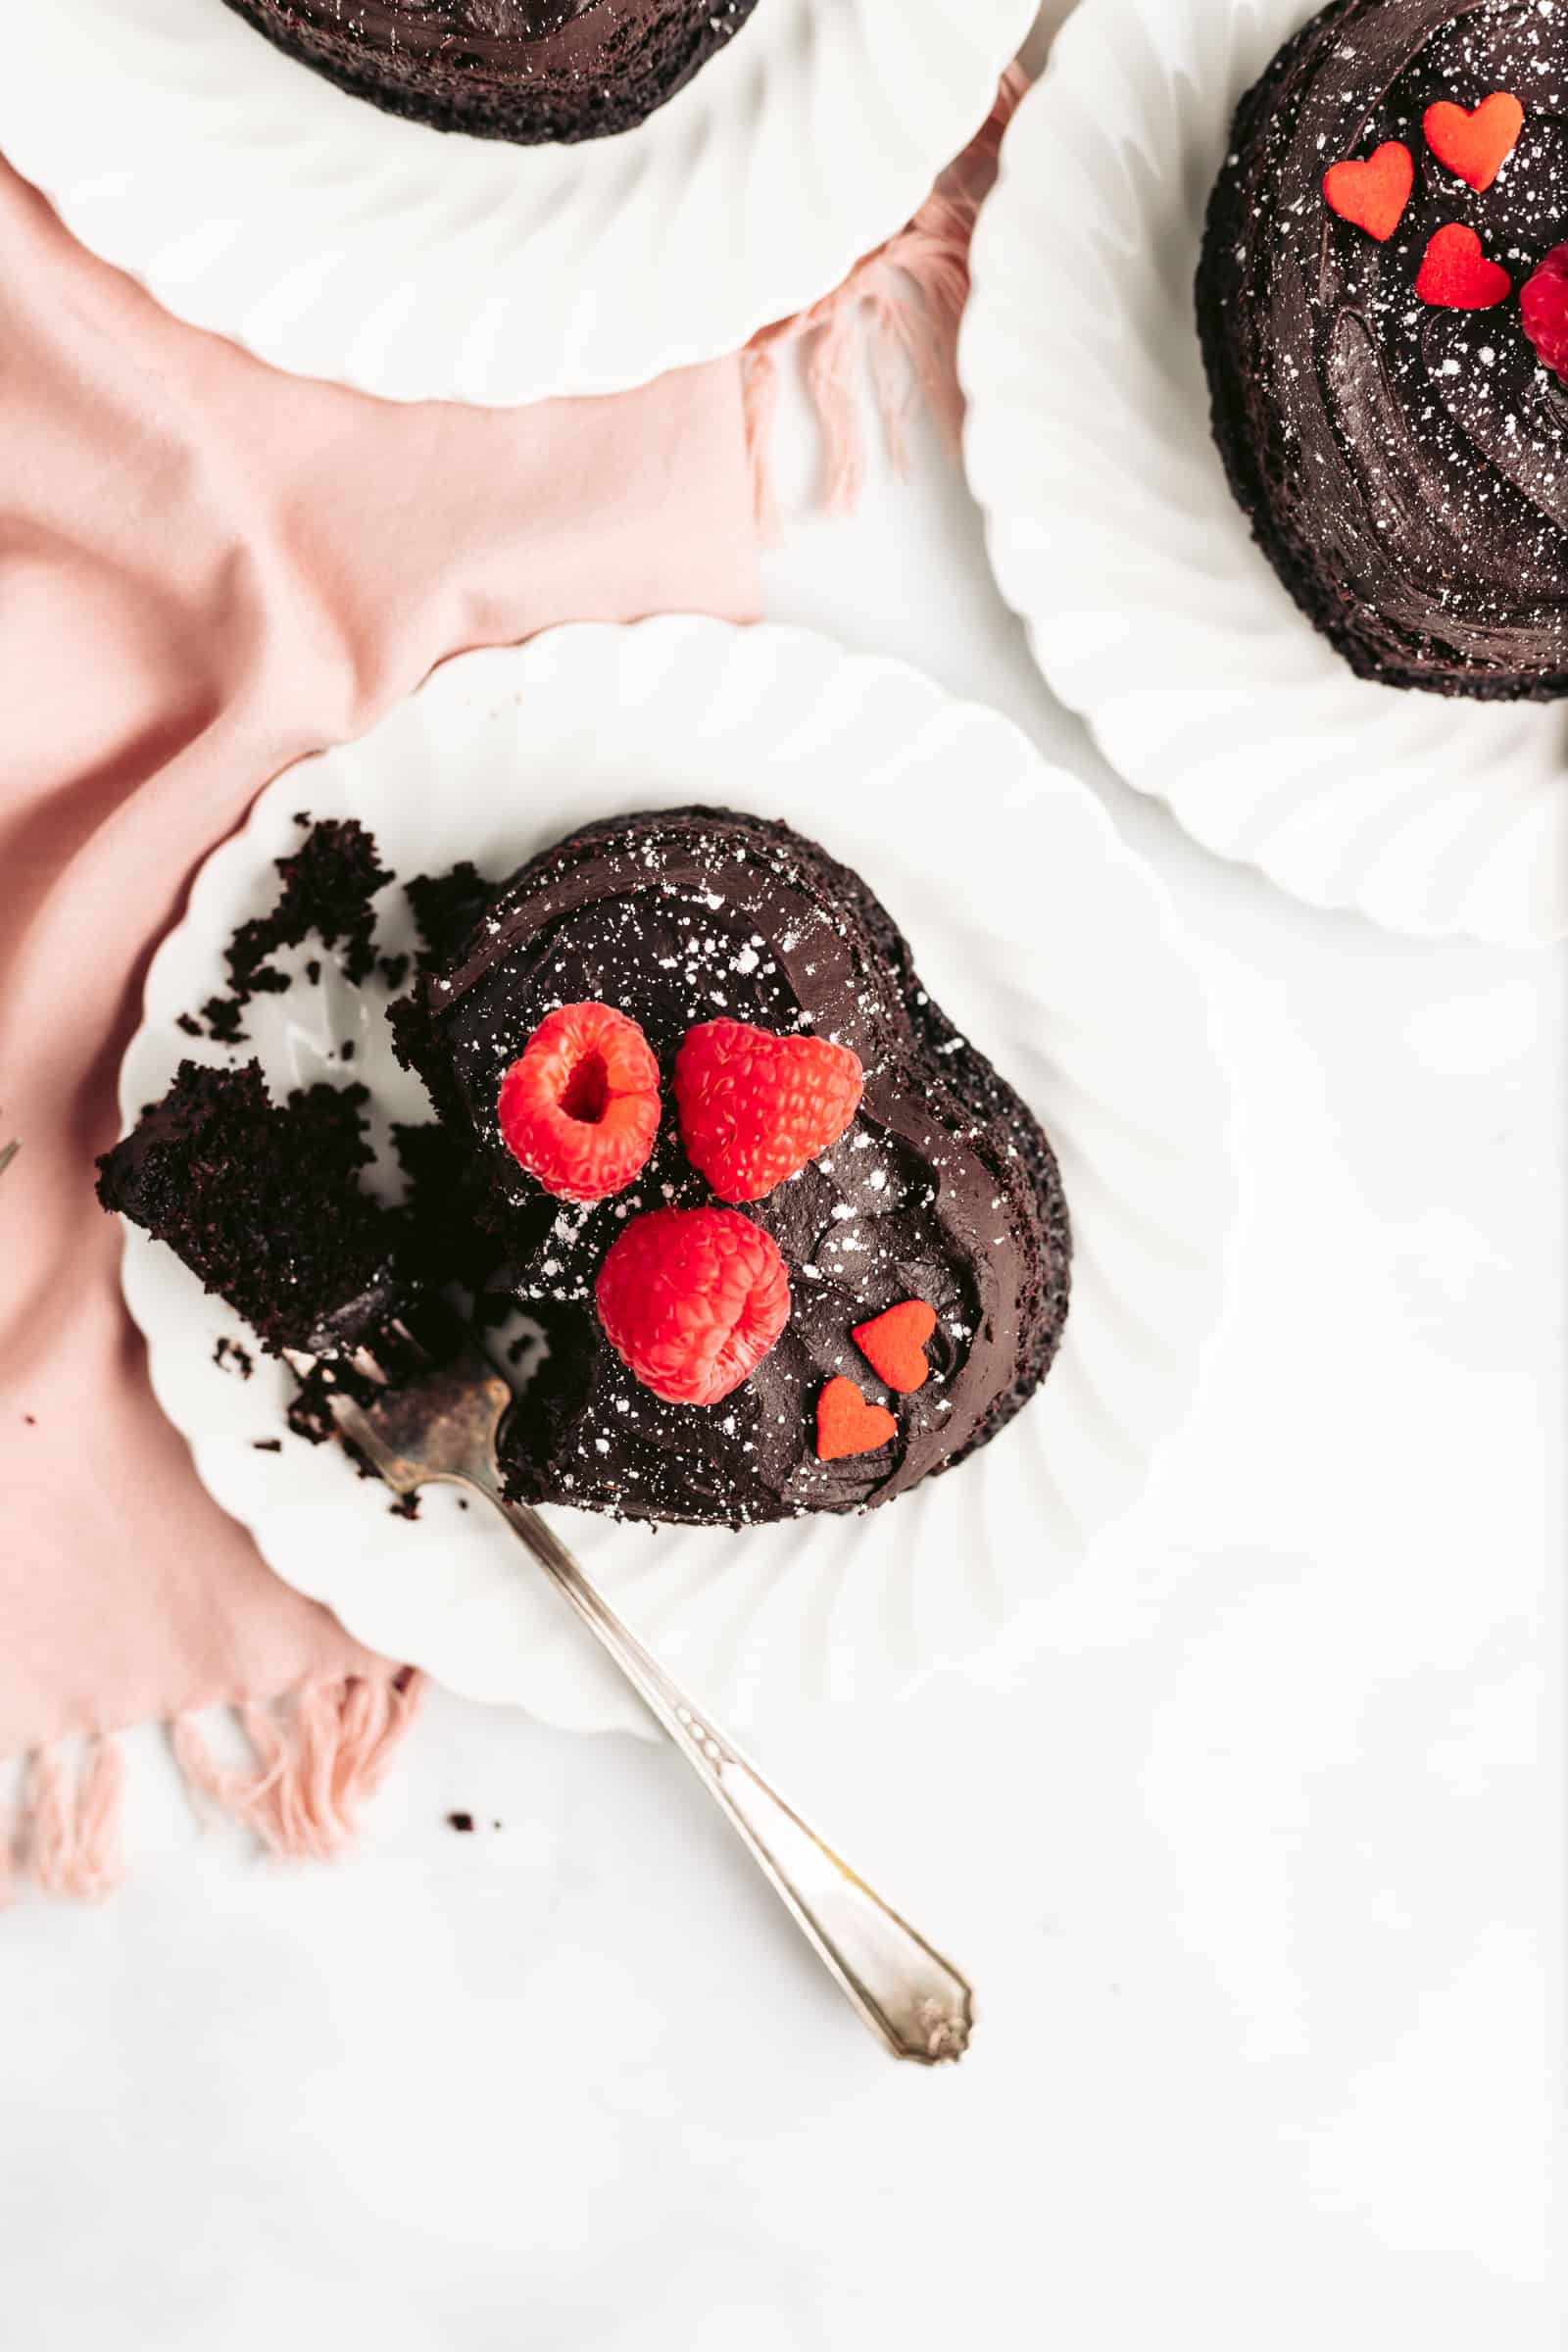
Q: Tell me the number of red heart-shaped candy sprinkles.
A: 5